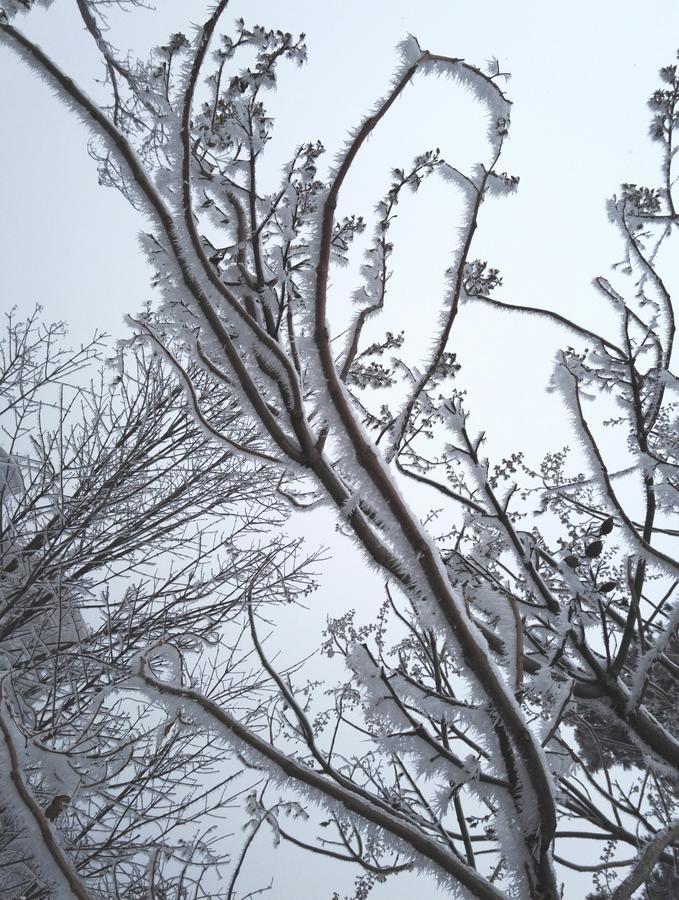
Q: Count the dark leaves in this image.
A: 4